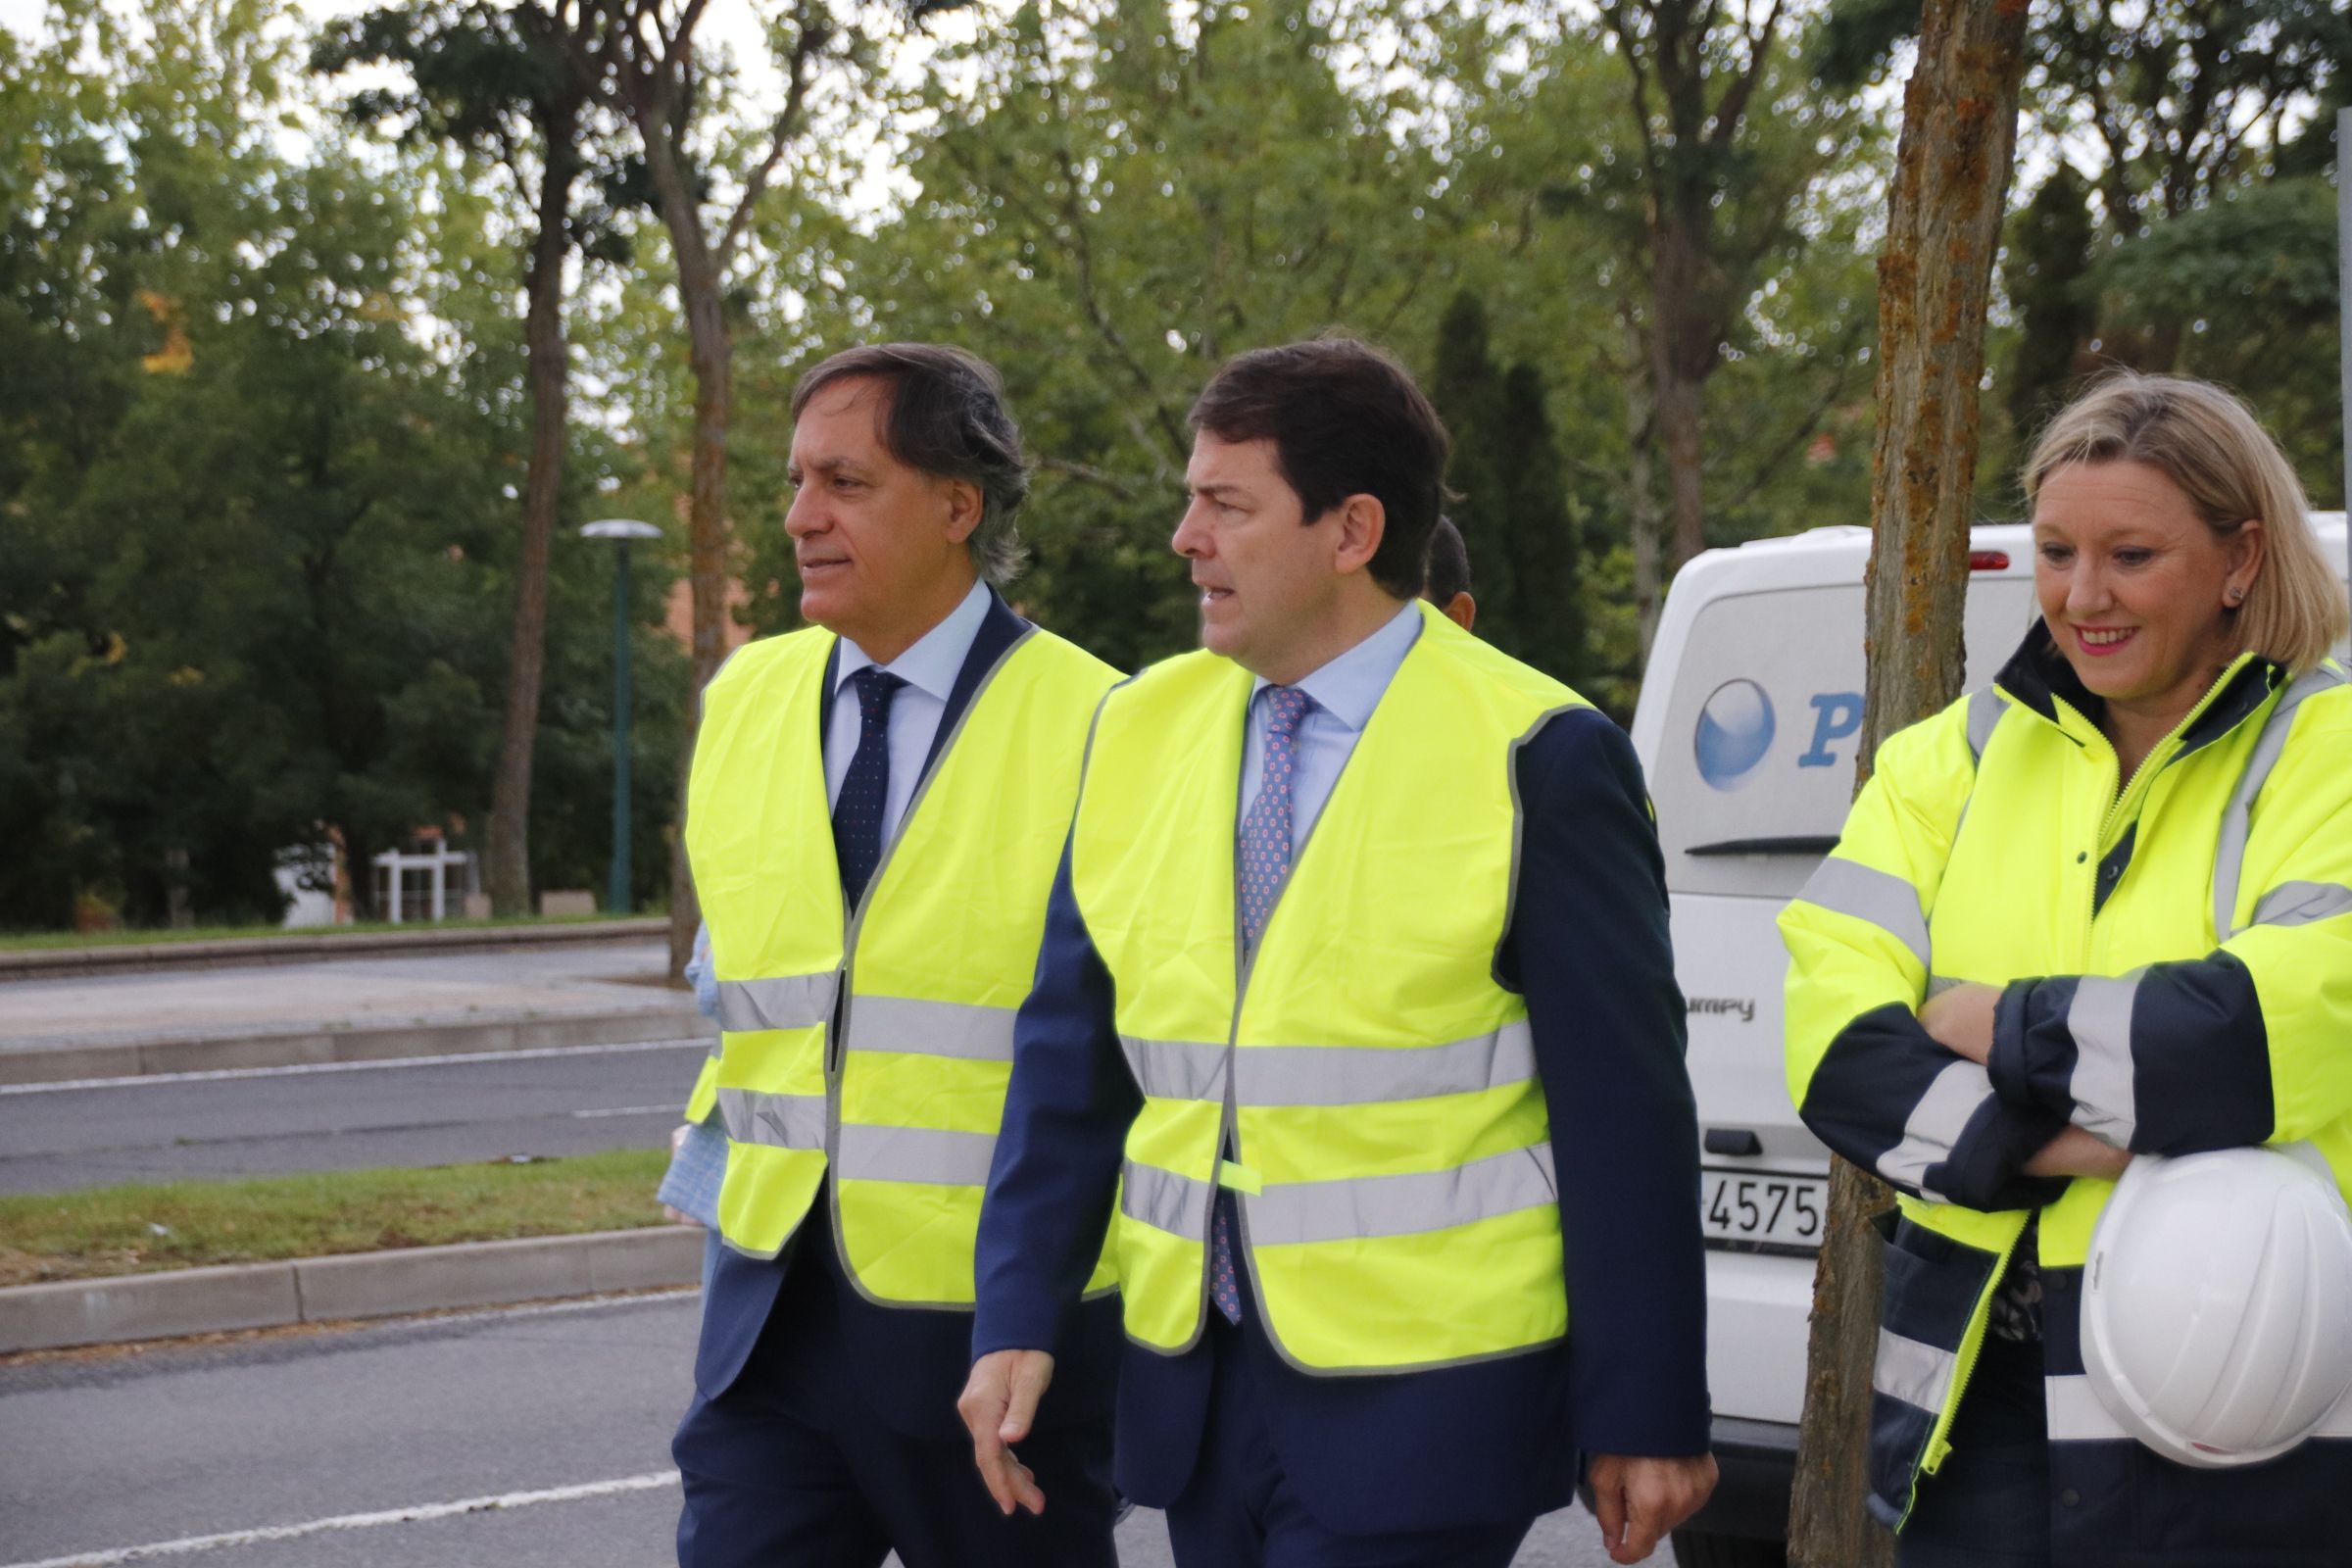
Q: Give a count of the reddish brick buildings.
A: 1